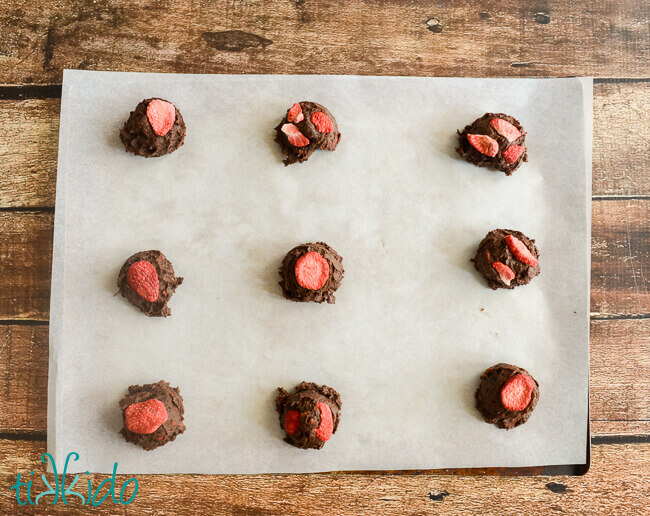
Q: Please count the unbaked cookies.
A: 9